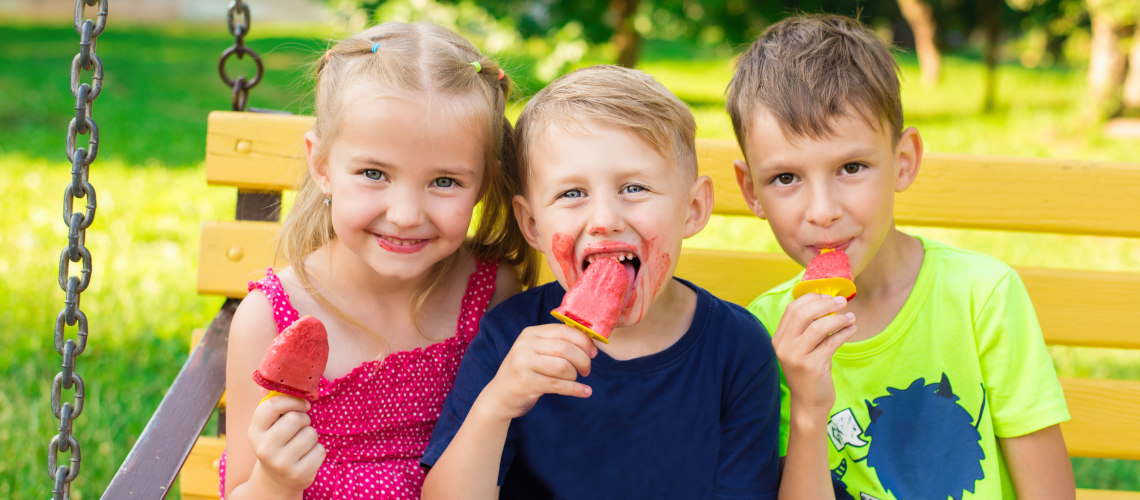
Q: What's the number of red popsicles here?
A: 3